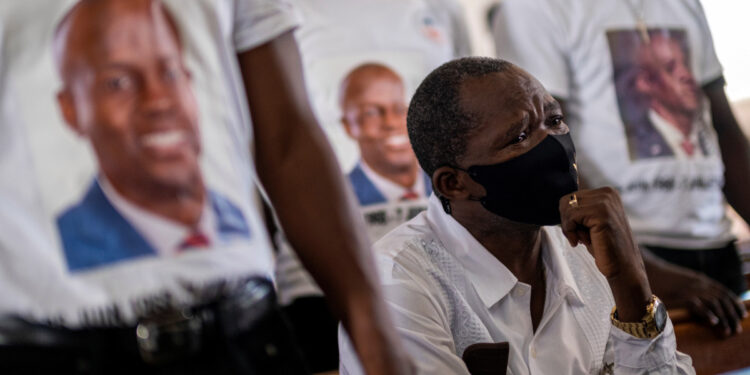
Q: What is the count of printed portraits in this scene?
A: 3